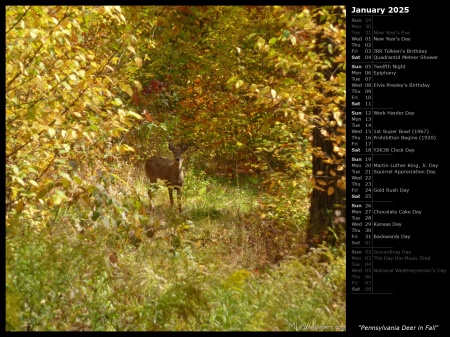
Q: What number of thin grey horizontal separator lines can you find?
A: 7